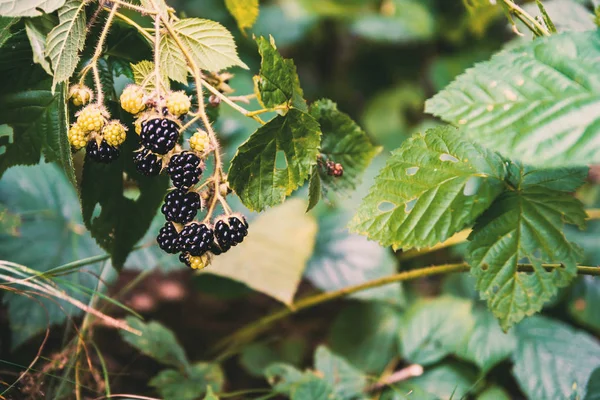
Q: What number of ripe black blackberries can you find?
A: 8